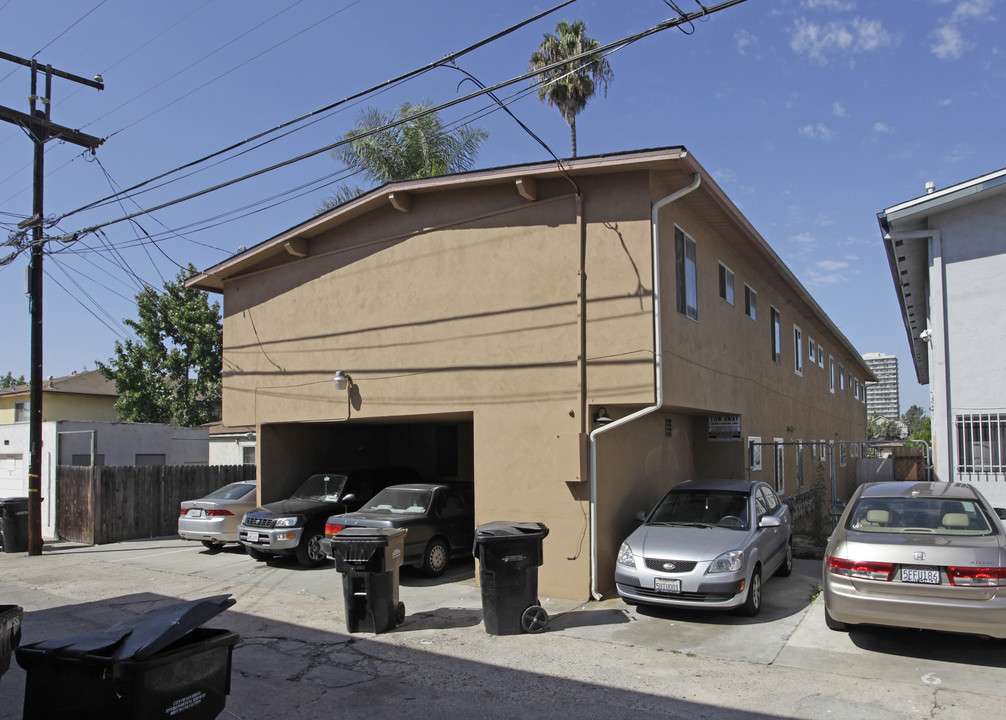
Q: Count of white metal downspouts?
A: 2